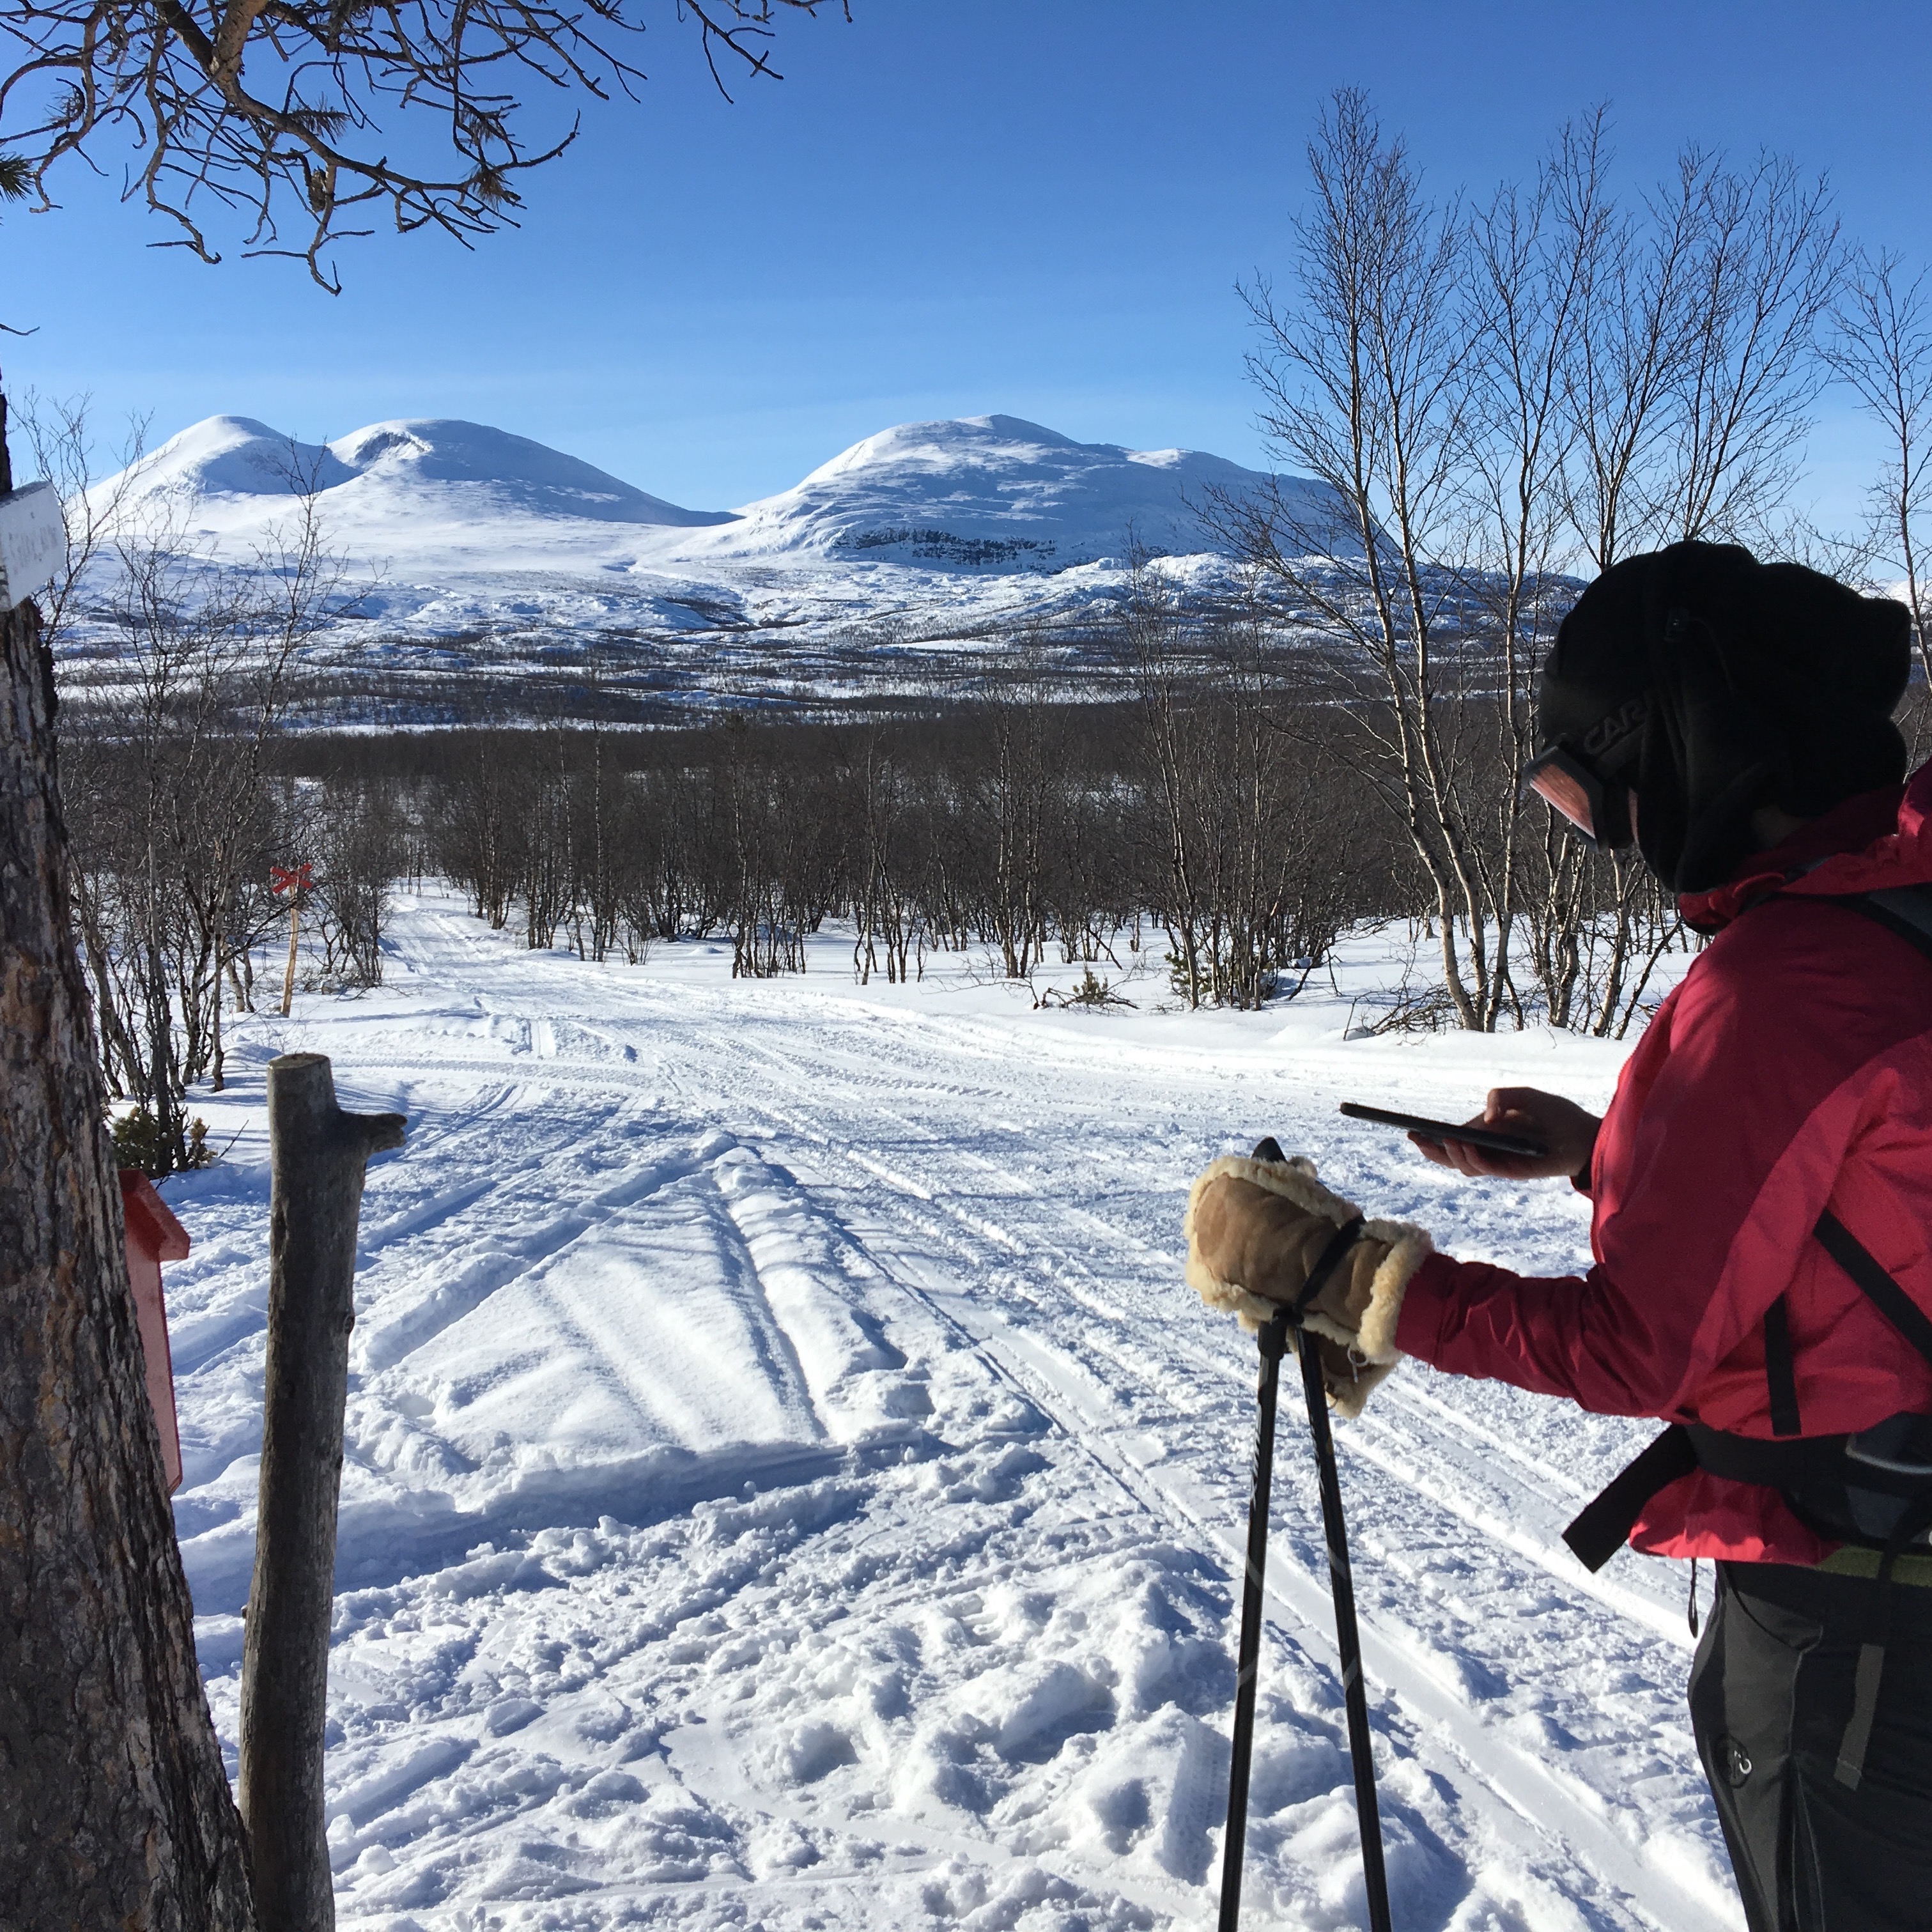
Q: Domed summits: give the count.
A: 3